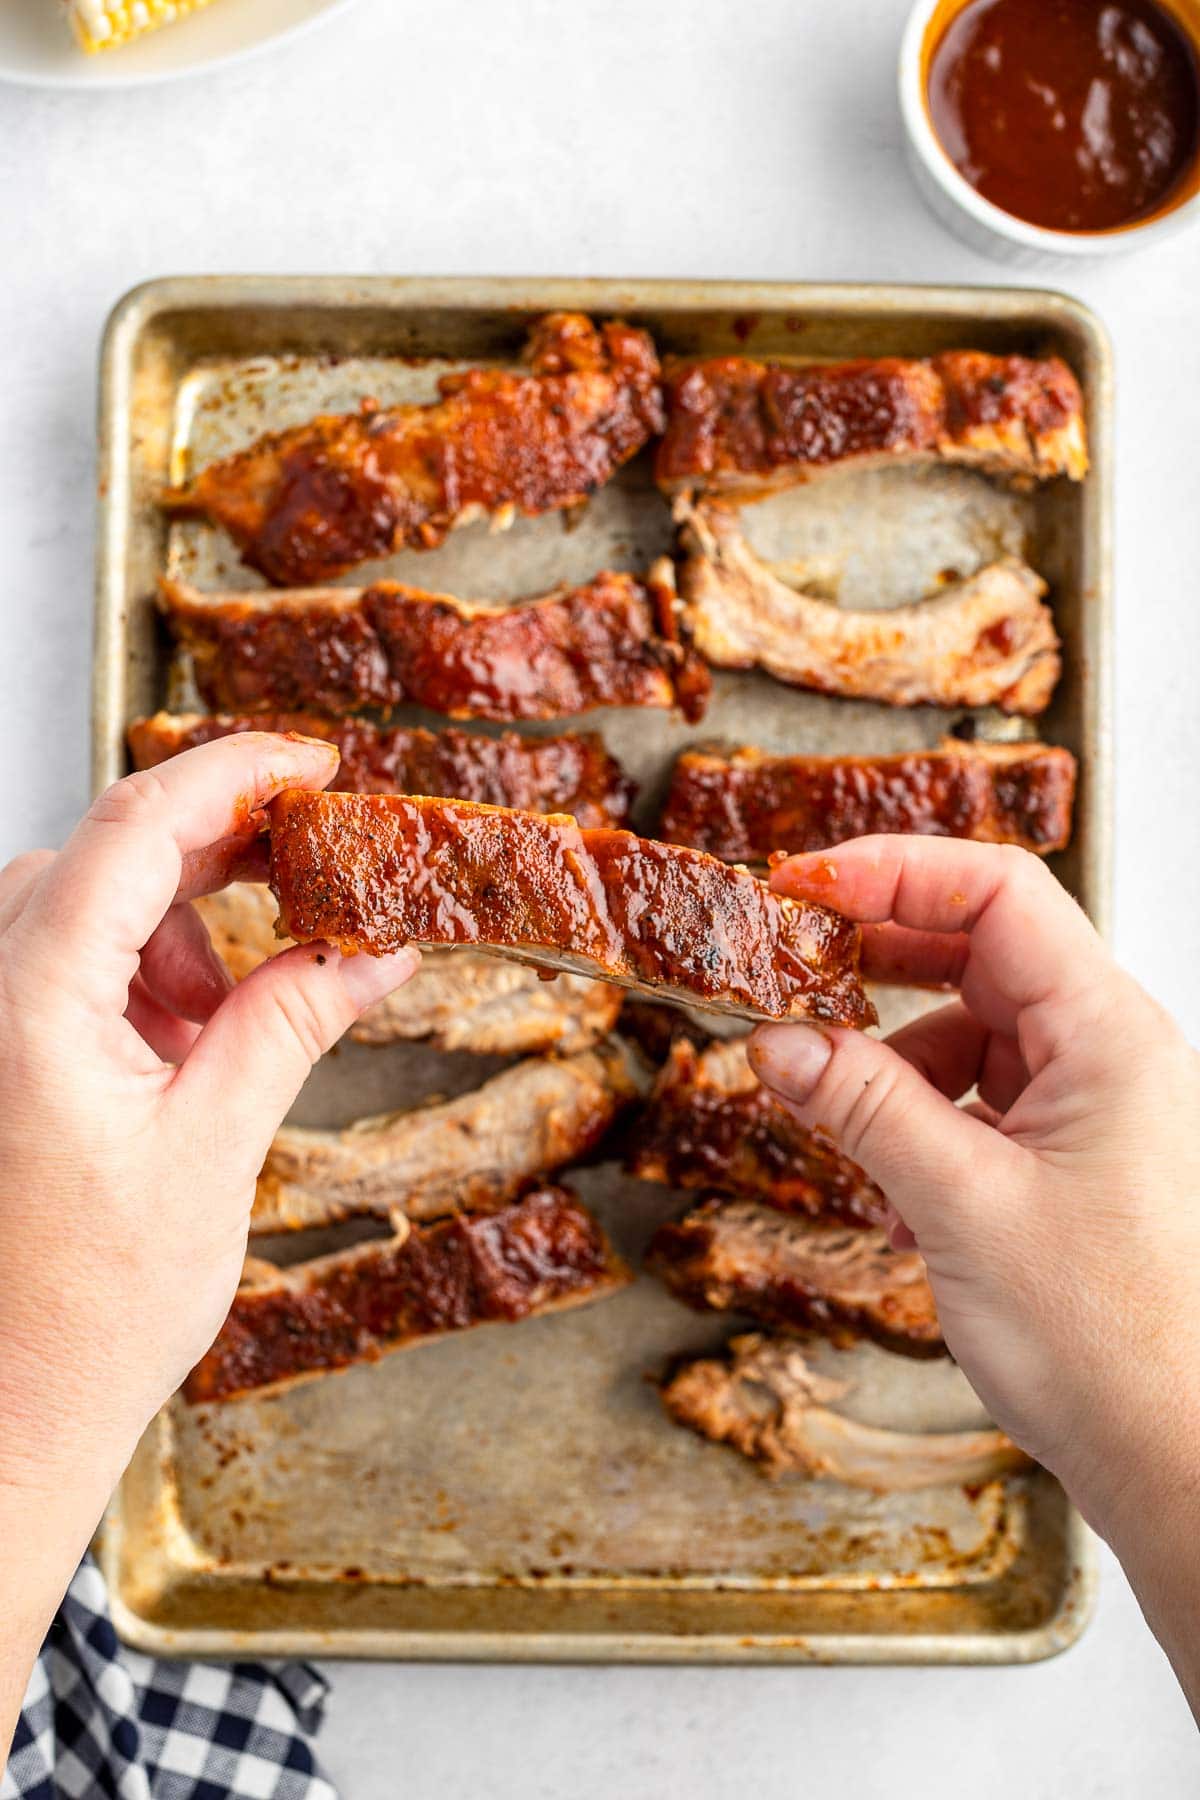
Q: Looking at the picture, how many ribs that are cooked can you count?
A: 13